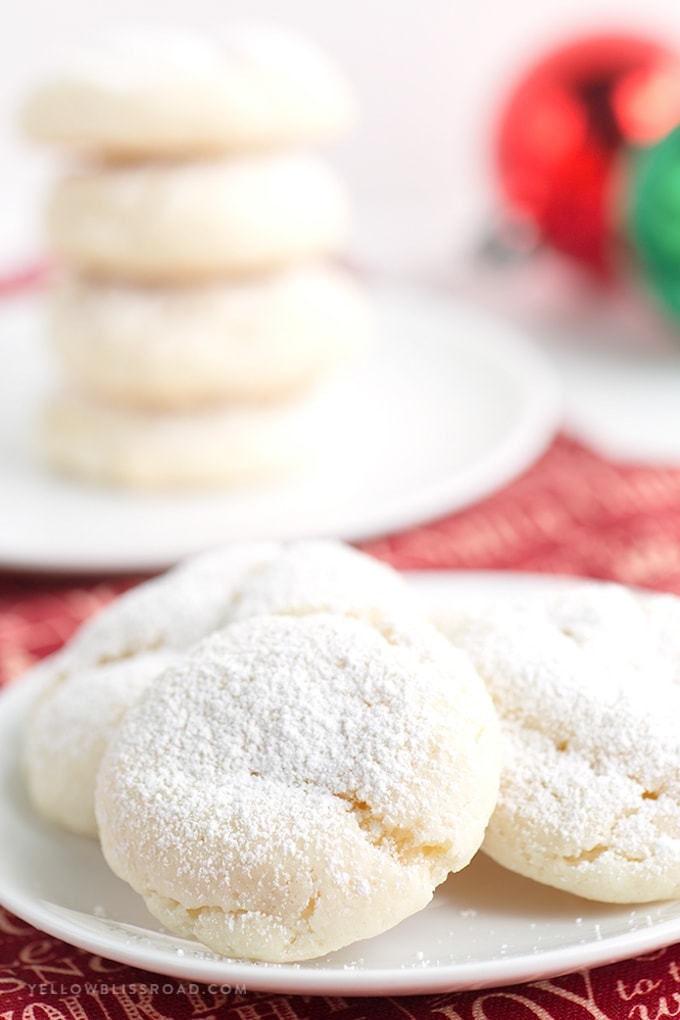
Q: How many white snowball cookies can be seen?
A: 7